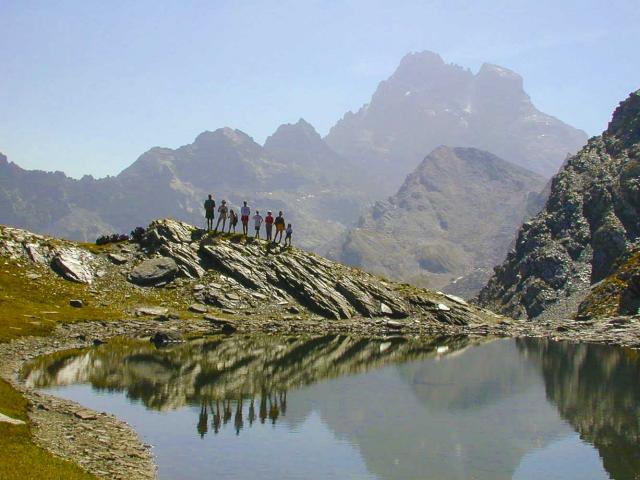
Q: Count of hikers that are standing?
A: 8